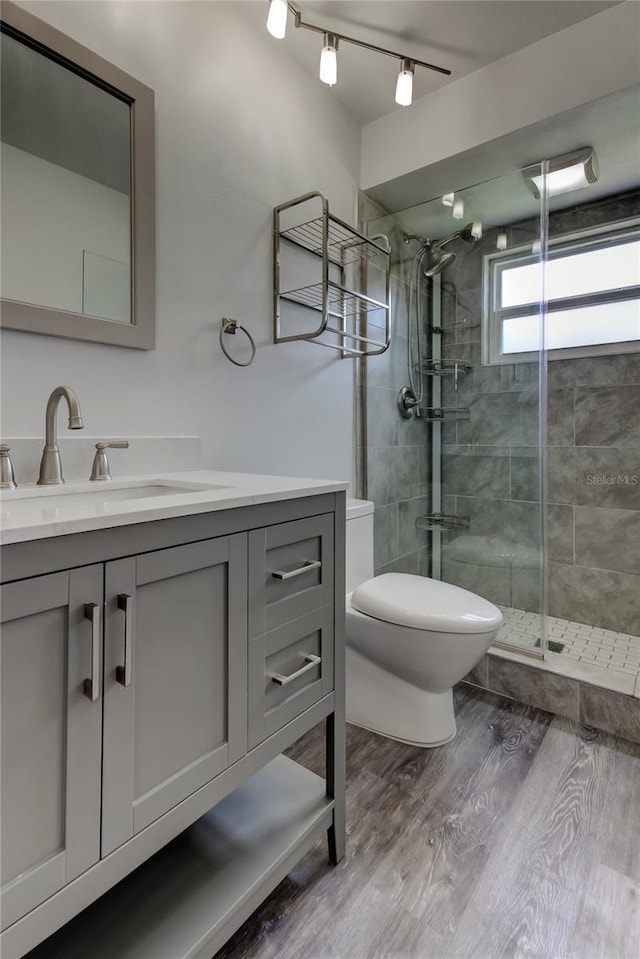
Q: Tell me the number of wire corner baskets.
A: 3